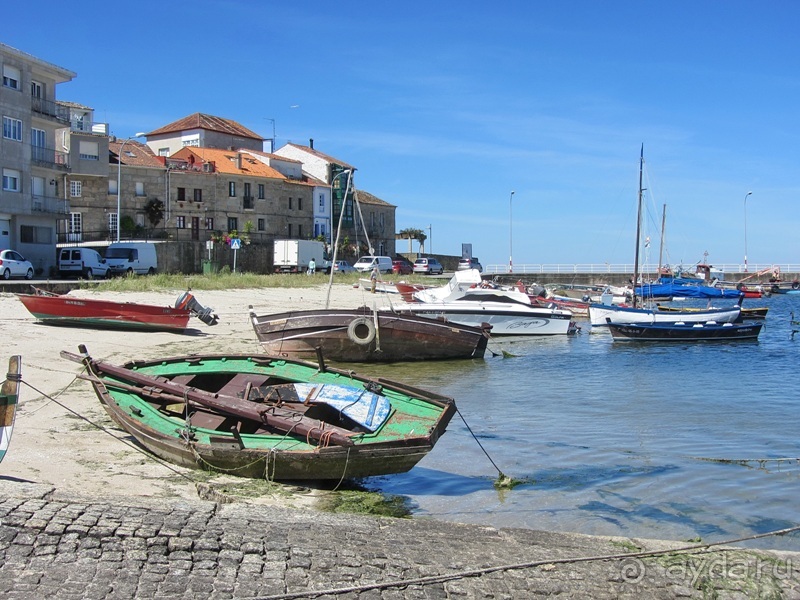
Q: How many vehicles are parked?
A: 9